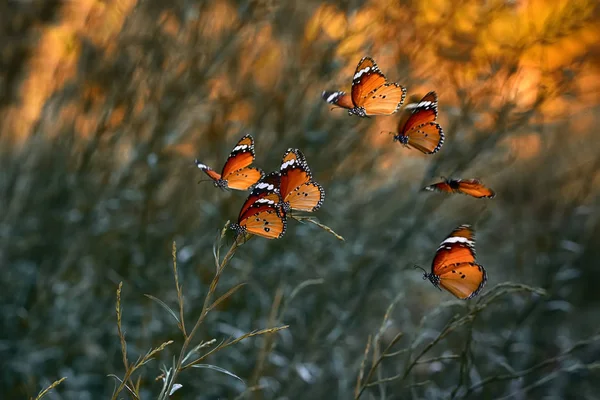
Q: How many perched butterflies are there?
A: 2